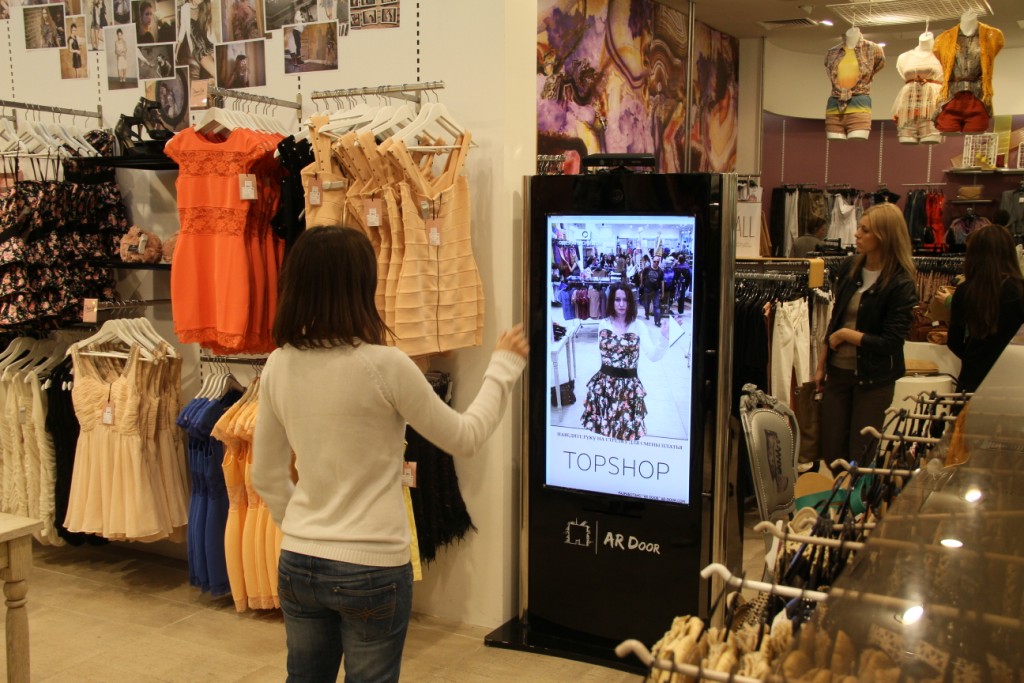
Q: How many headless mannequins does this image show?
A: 3